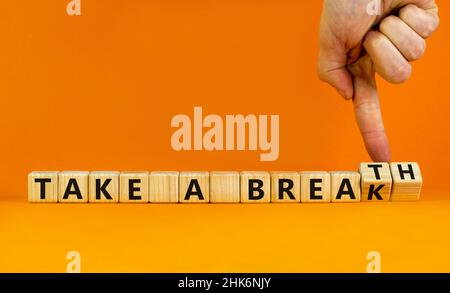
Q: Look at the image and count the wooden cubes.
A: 13